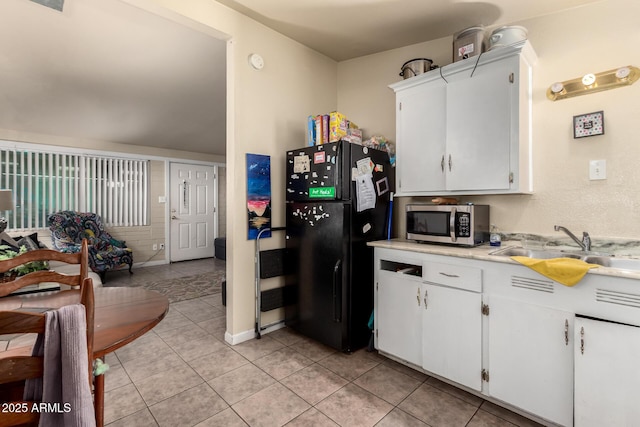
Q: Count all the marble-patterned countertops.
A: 1